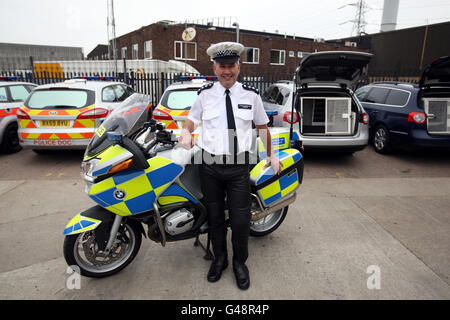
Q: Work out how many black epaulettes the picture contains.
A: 2